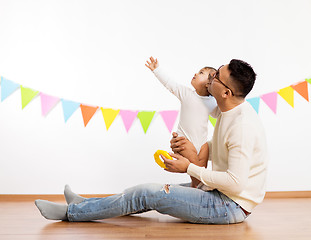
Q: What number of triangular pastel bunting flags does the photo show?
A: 15